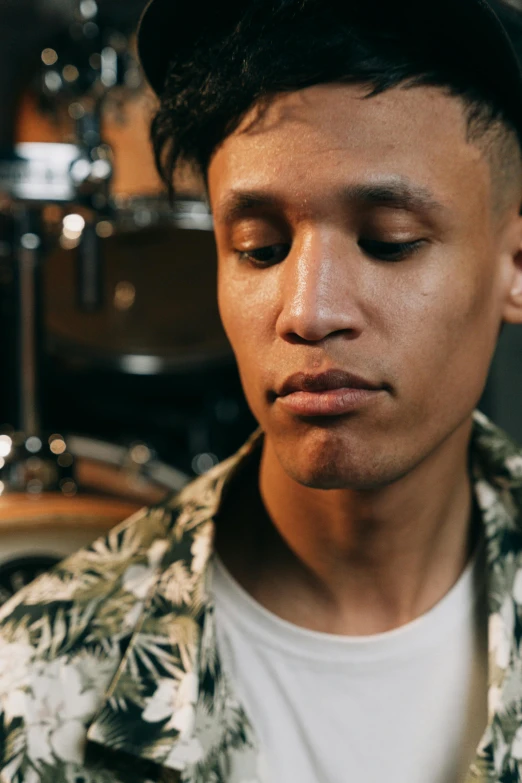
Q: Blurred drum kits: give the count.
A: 1